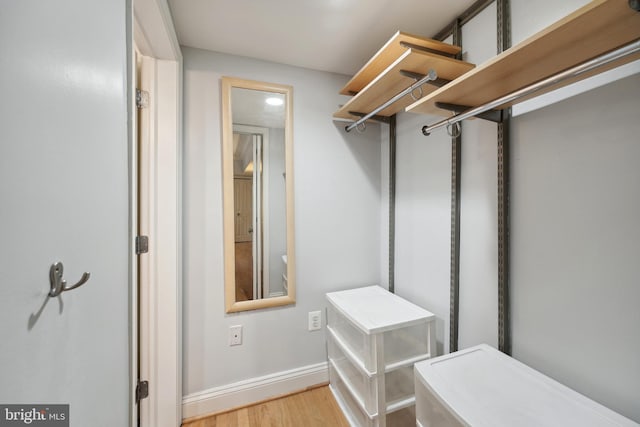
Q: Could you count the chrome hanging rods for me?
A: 2